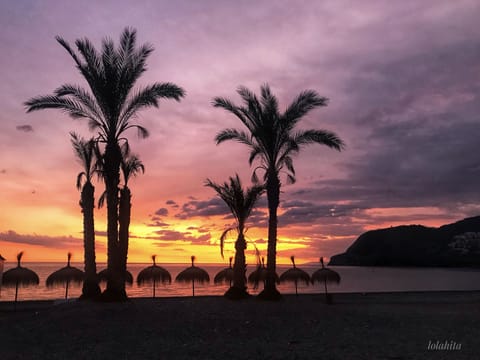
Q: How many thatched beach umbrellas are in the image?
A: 9